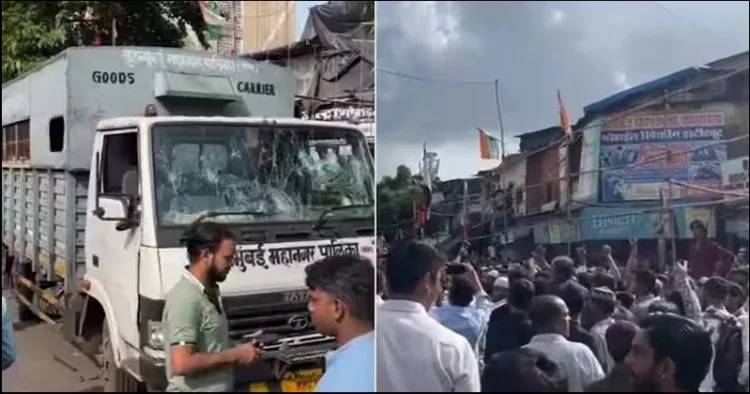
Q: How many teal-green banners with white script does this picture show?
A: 1